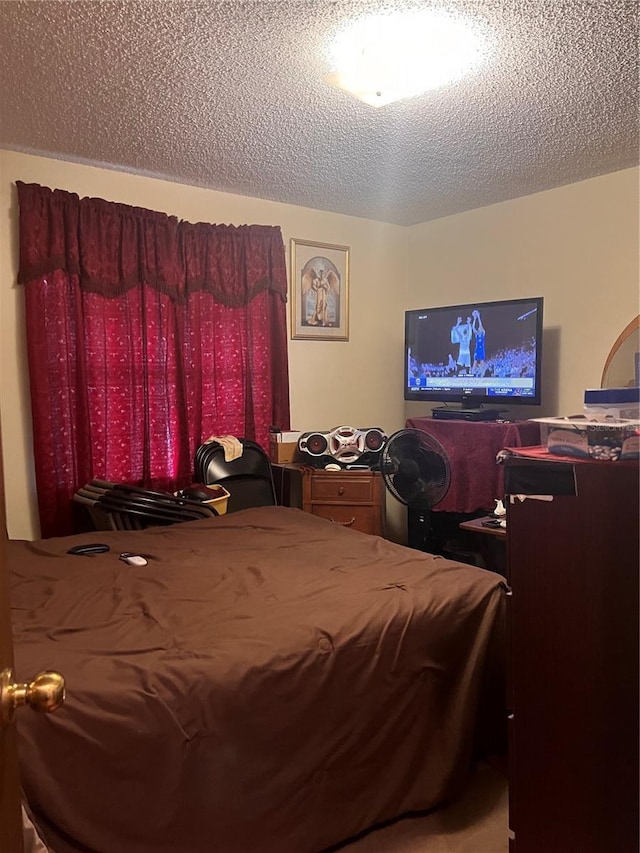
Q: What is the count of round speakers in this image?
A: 2